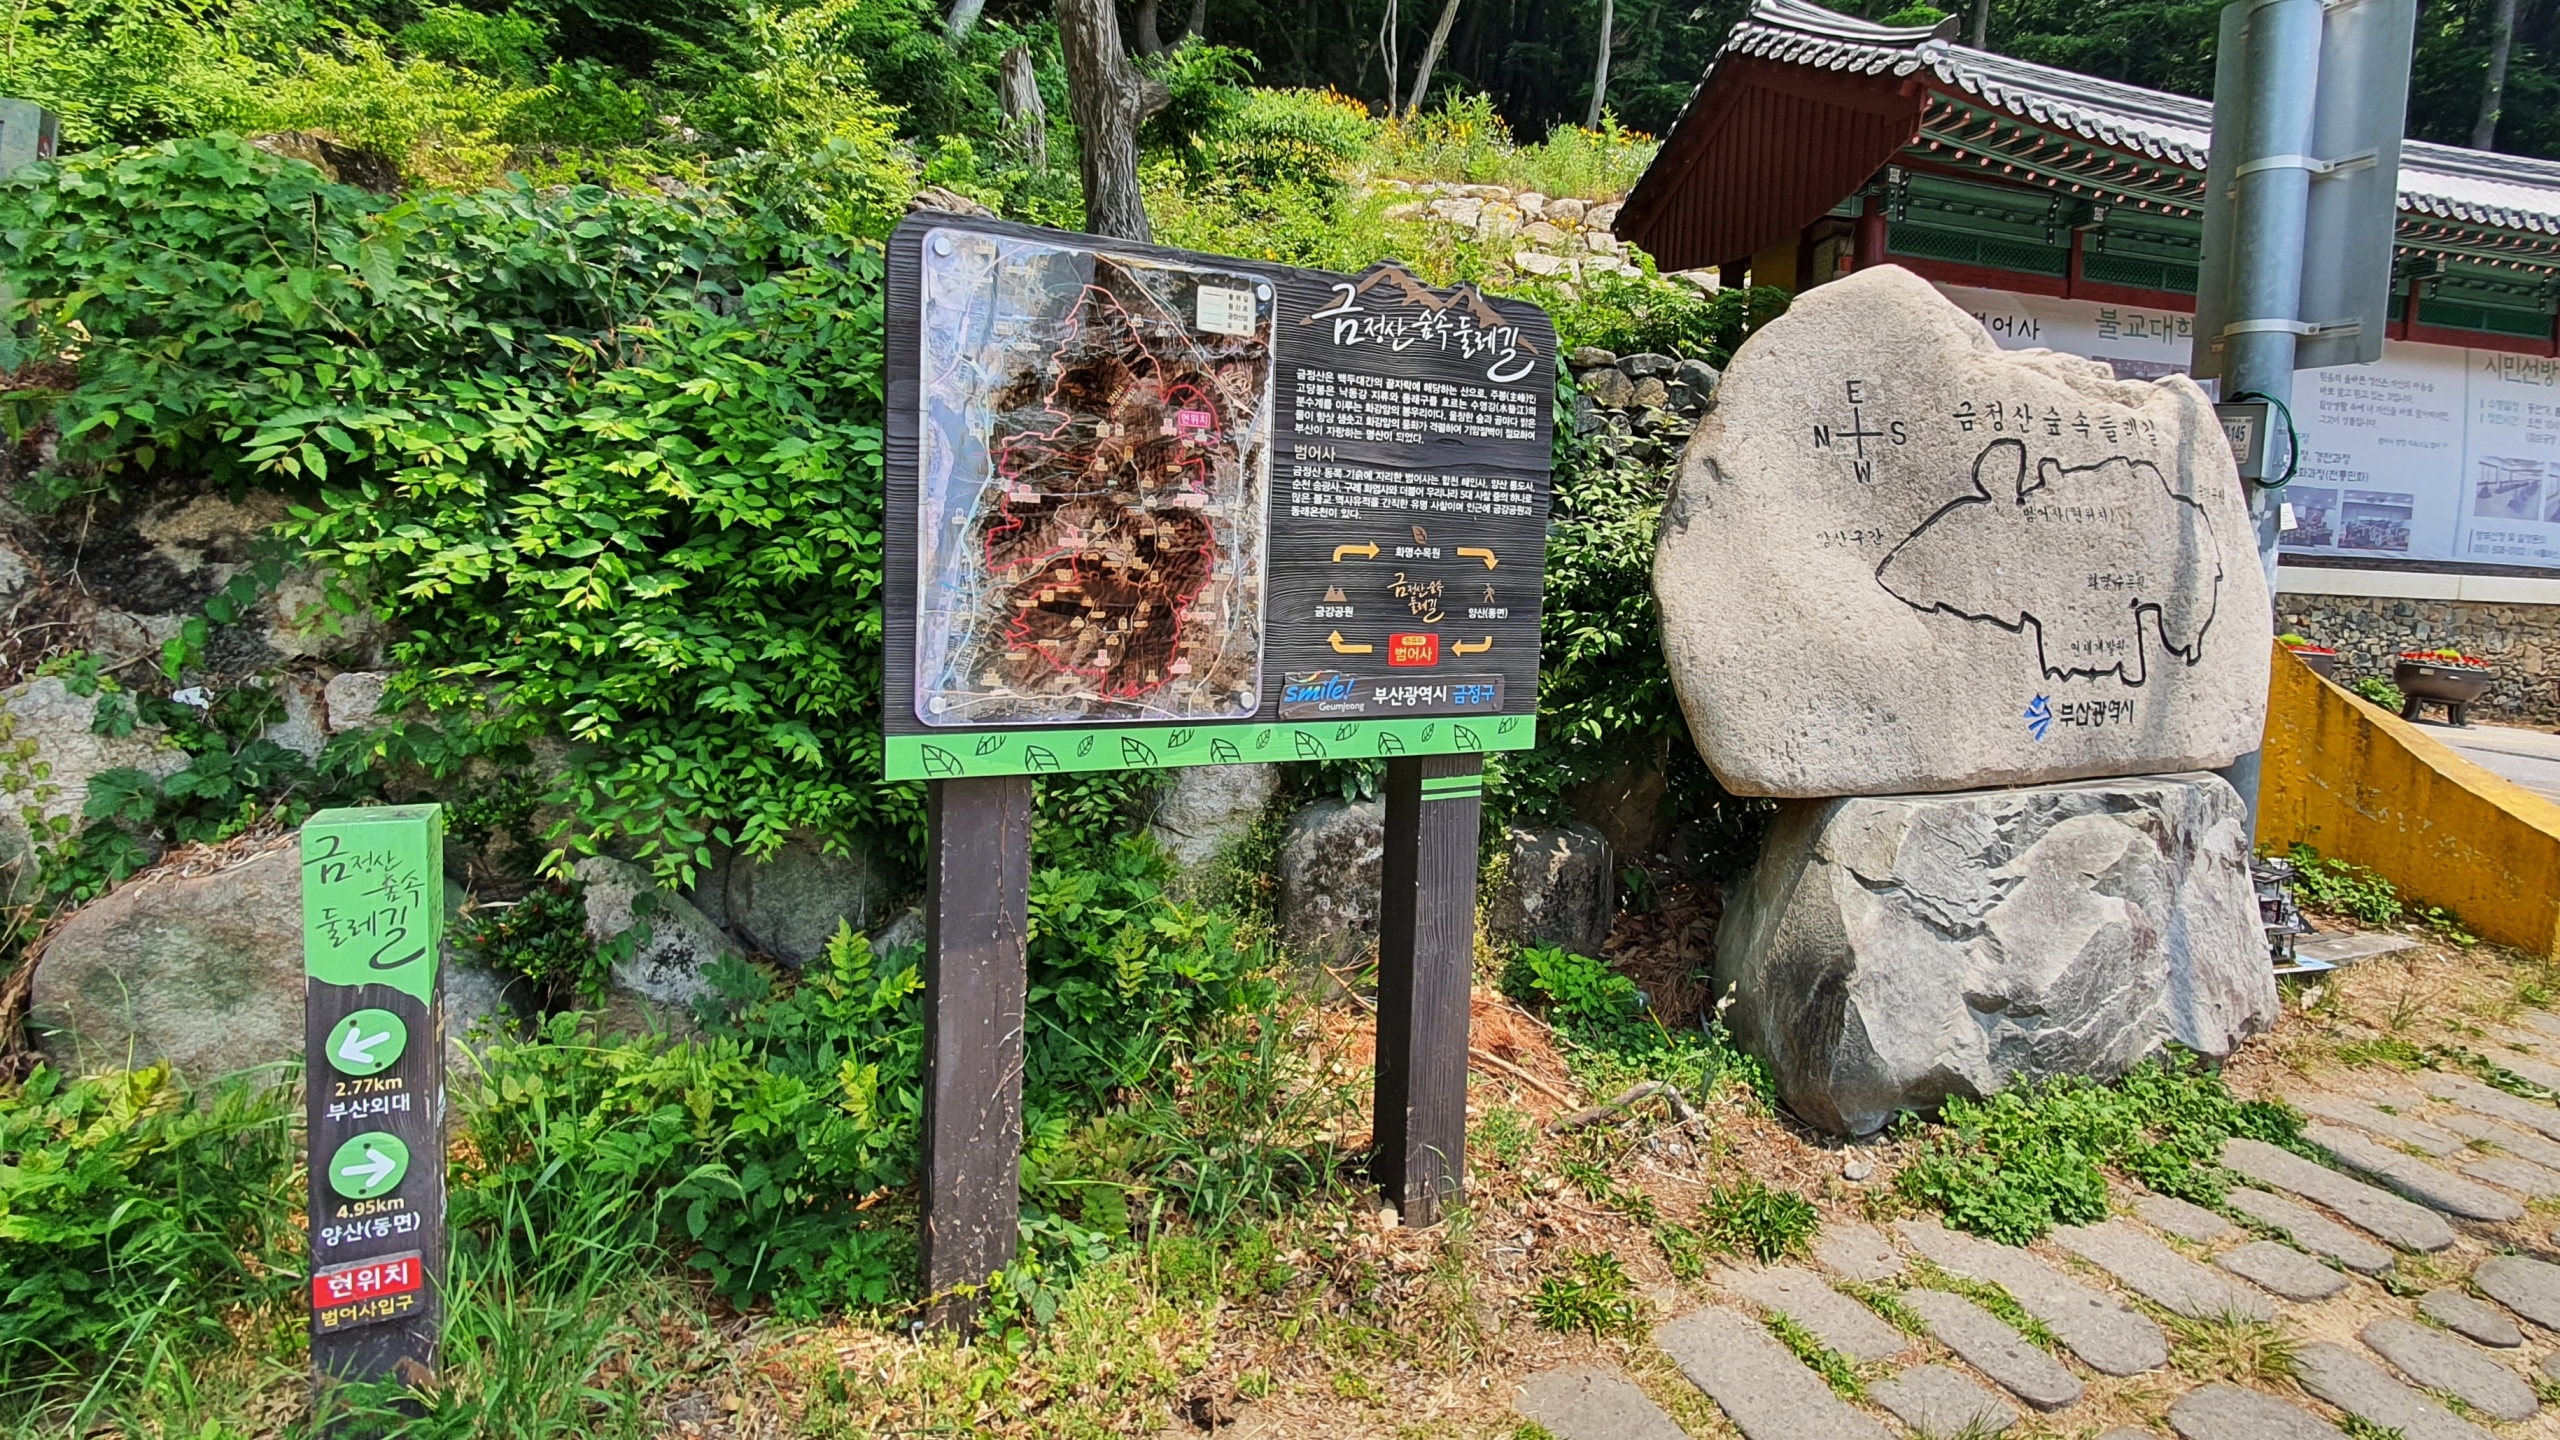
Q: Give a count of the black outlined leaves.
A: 14